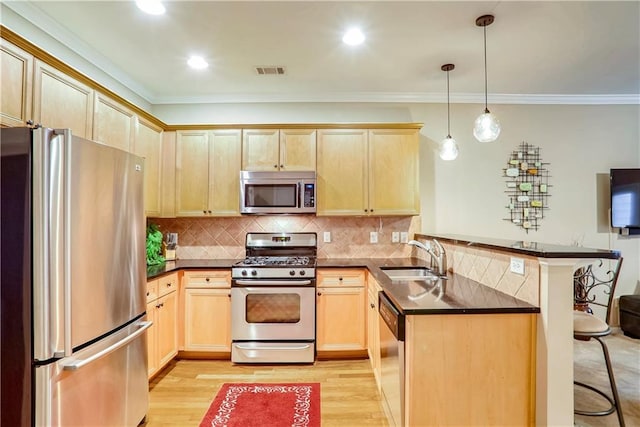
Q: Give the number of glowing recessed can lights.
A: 3